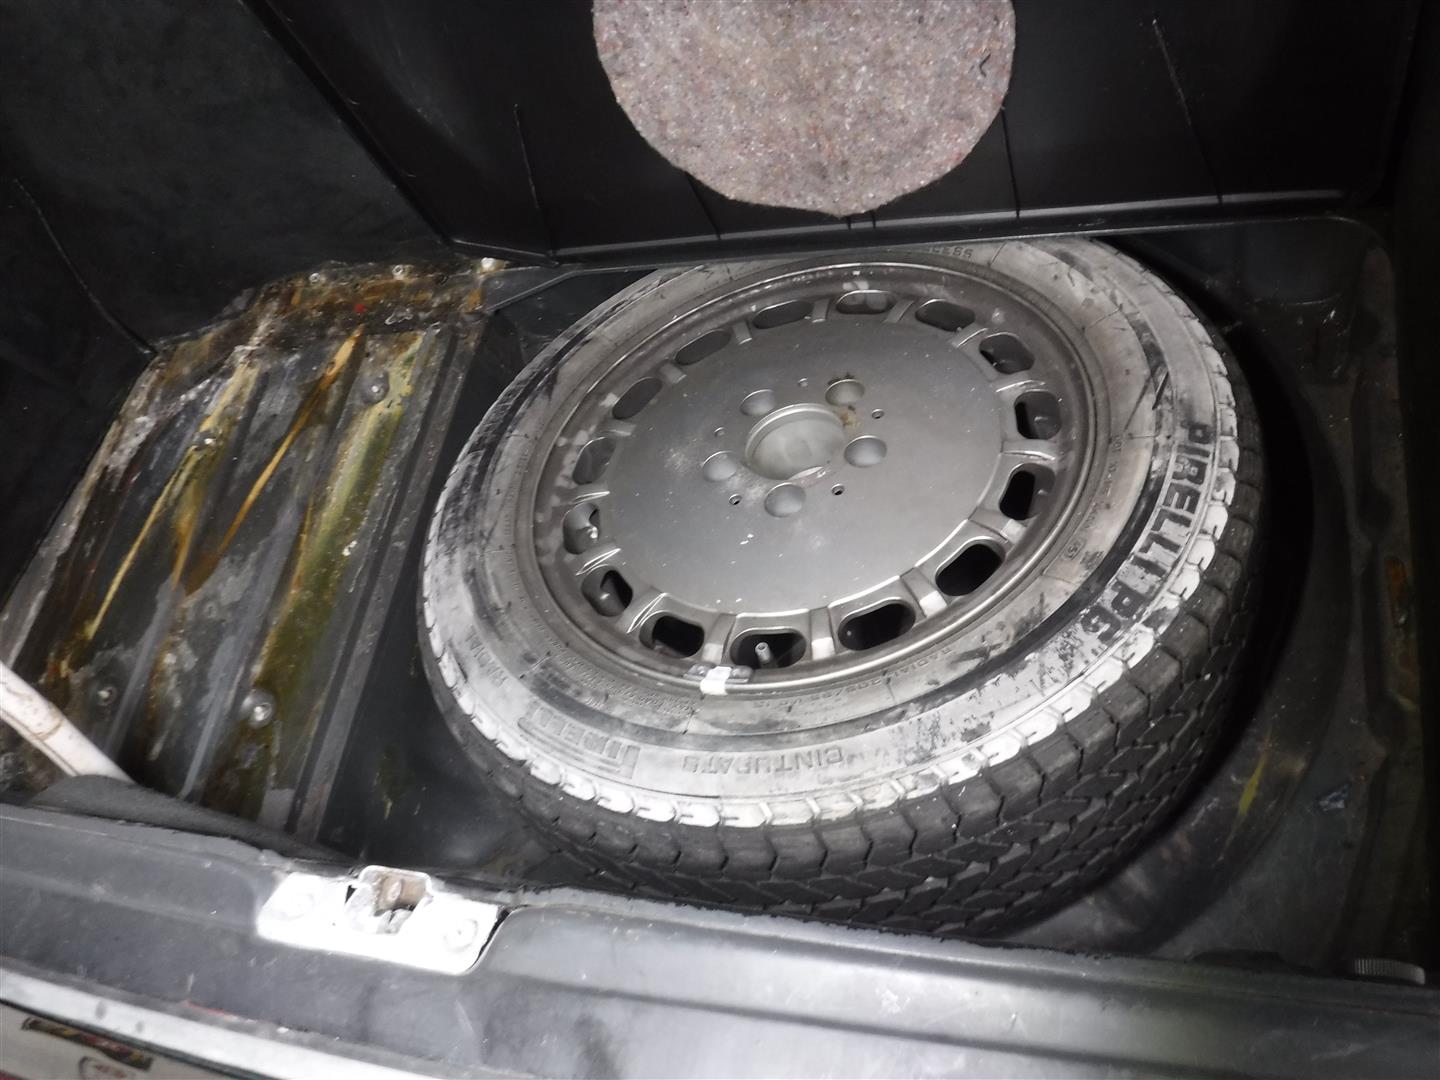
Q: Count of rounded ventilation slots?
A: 15